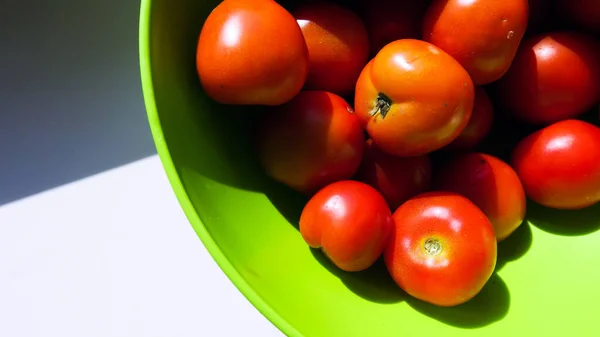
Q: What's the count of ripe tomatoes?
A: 14